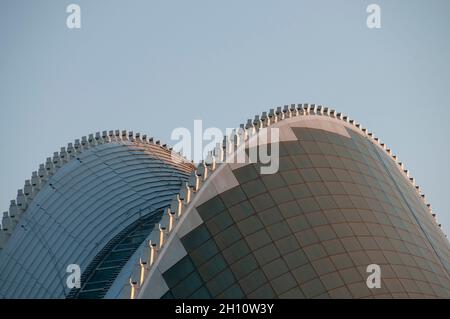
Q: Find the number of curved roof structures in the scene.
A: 2